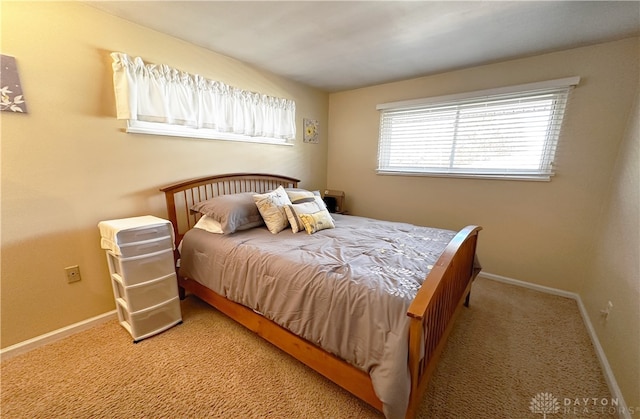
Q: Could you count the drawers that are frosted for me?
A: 5